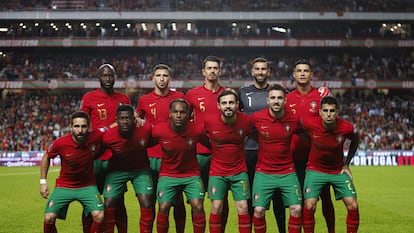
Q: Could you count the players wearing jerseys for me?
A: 11